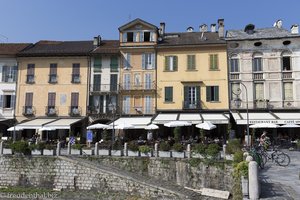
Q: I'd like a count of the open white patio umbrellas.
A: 9